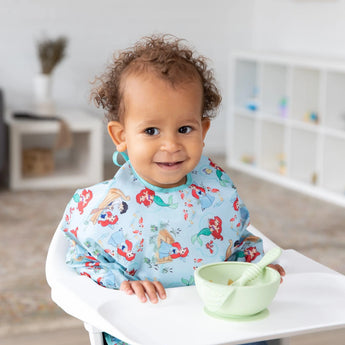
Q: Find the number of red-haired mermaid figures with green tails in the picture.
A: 5